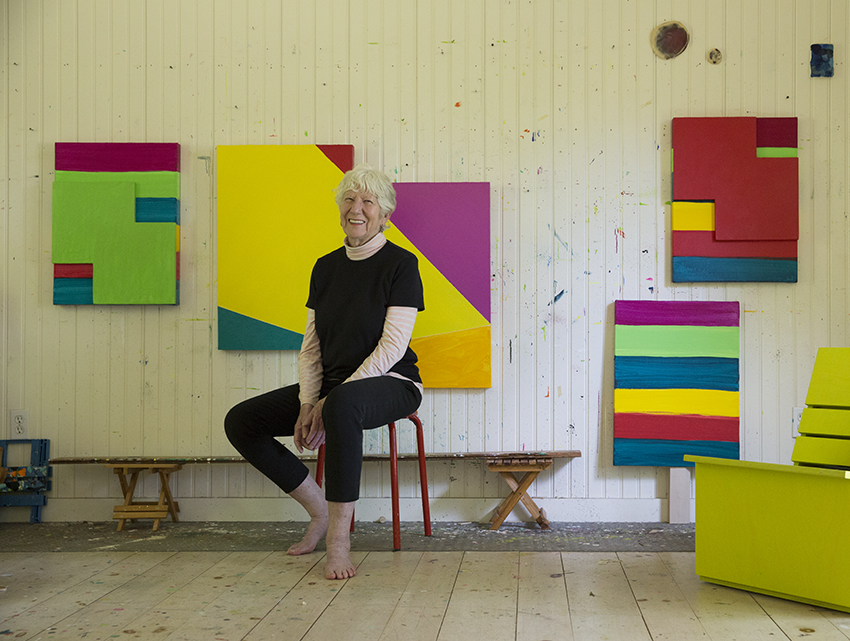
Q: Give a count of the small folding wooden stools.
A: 2